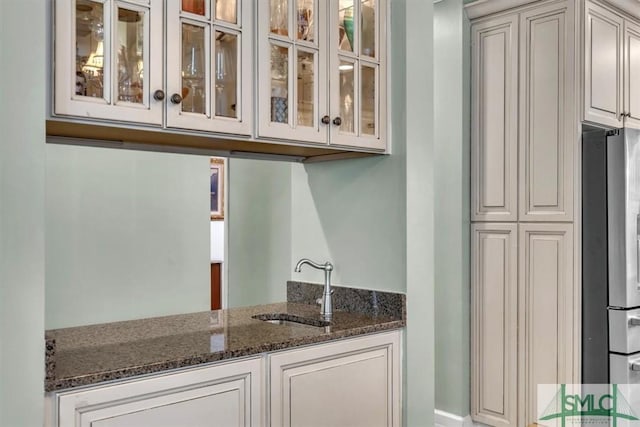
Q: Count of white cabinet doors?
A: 12